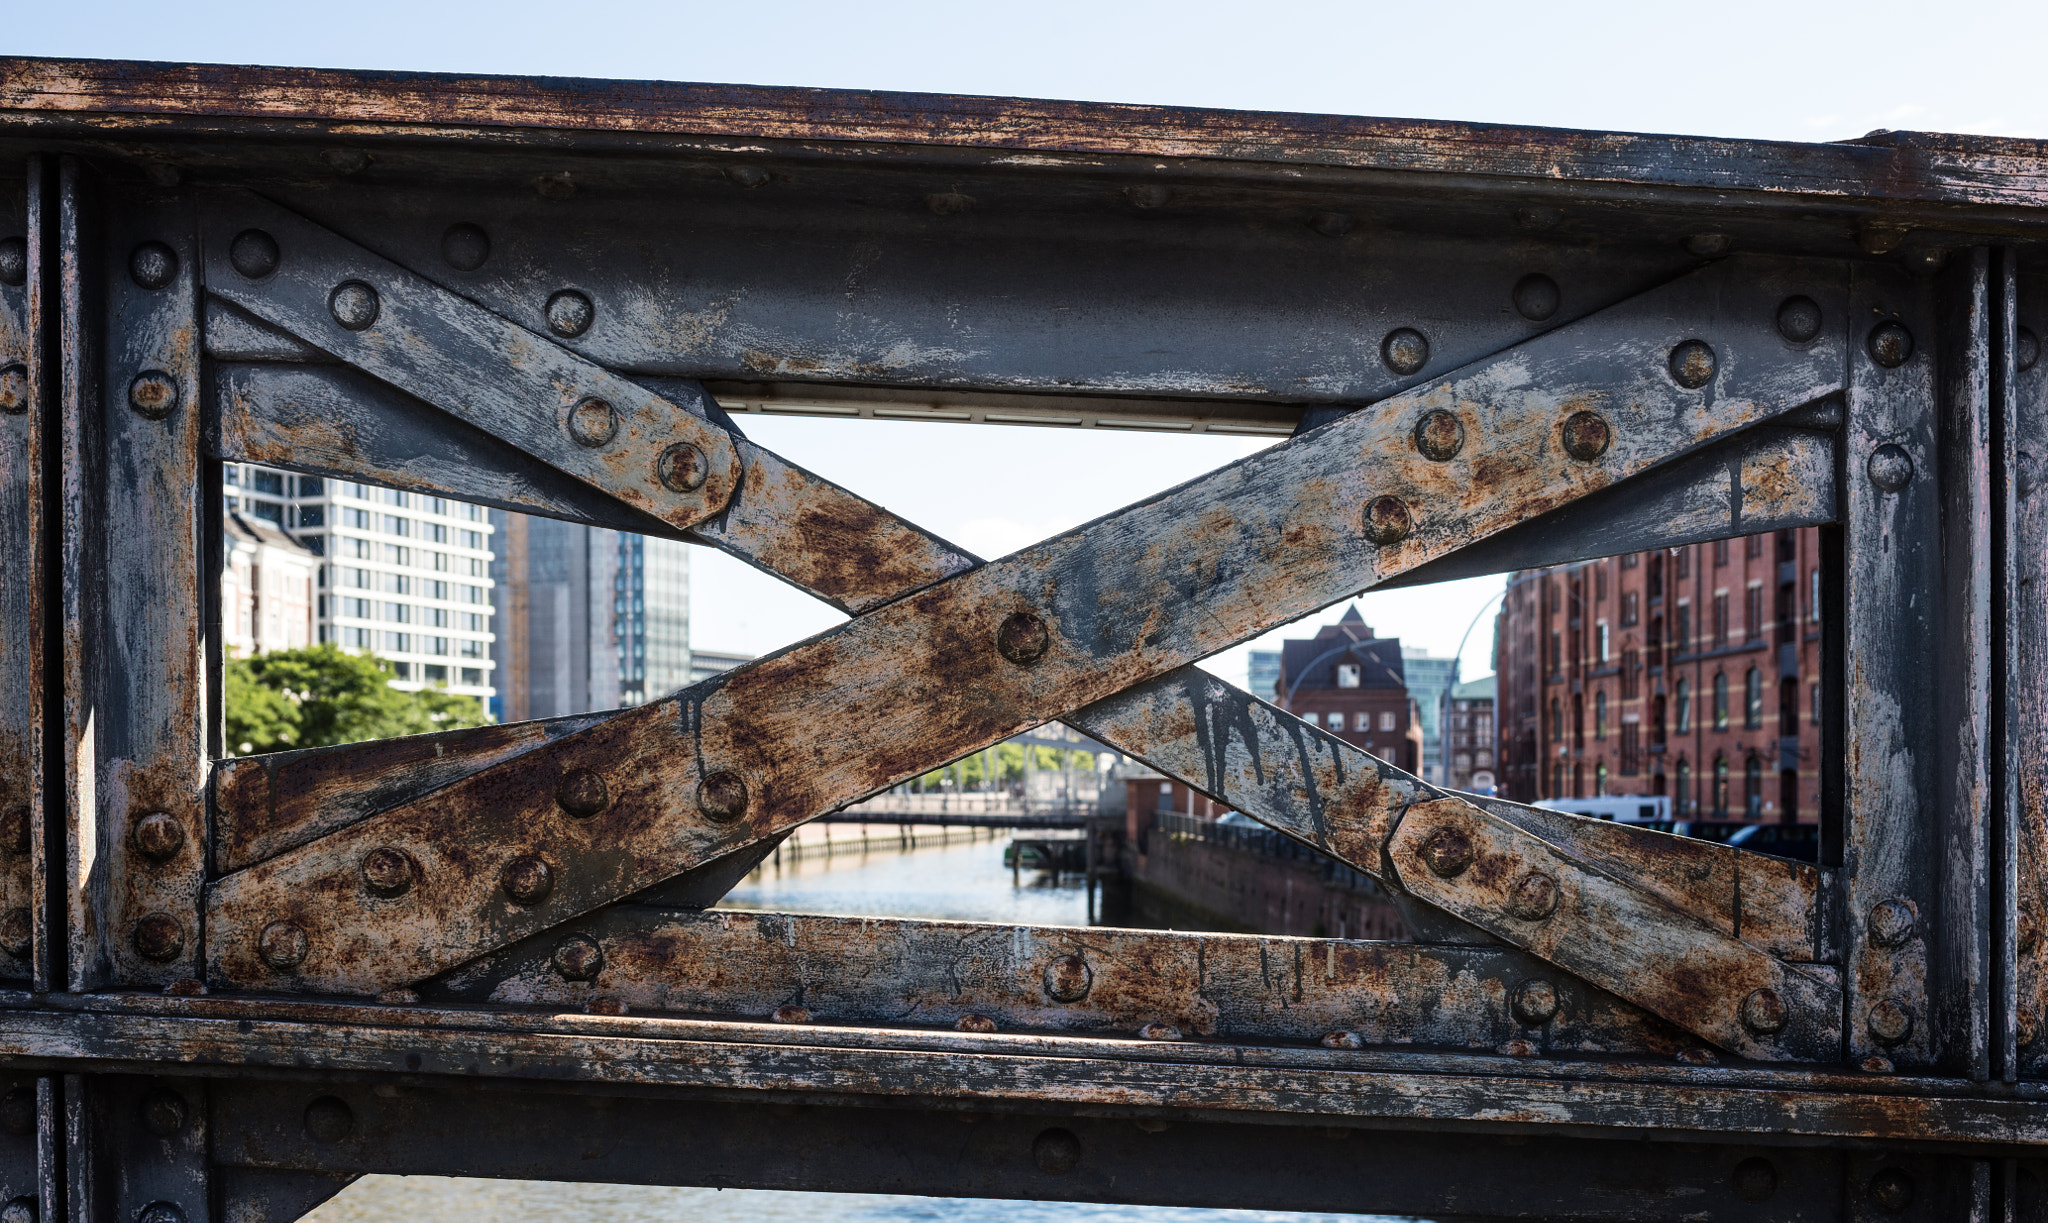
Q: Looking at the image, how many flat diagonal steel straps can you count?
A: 2